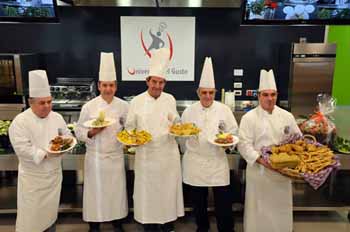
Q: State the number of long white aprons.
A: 4